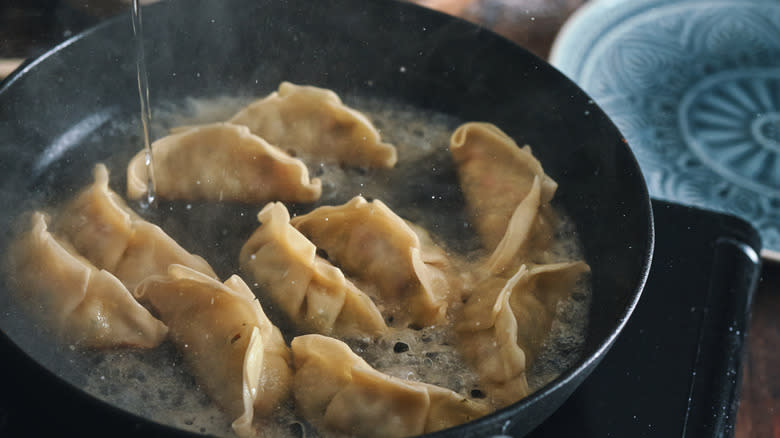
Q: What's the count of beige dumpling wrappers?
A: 10